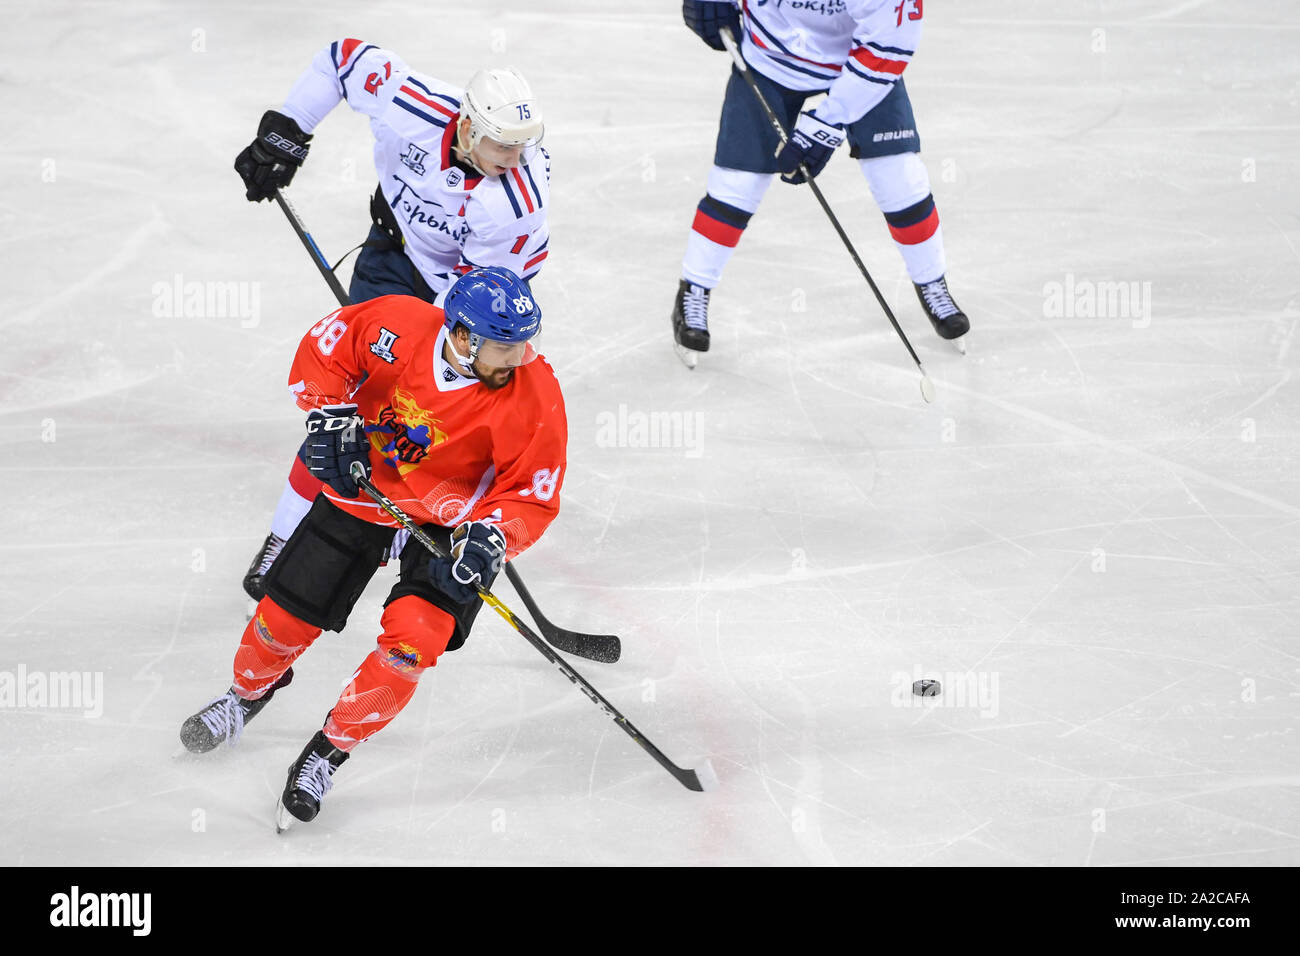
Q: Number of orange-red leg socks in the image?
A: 2